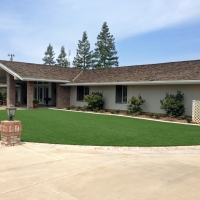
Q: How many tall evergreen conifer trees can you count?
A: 4